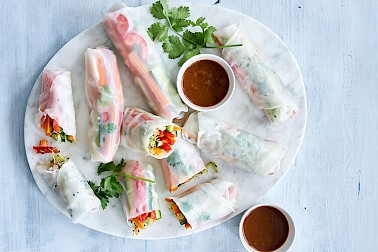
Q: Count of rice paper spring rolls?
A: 10